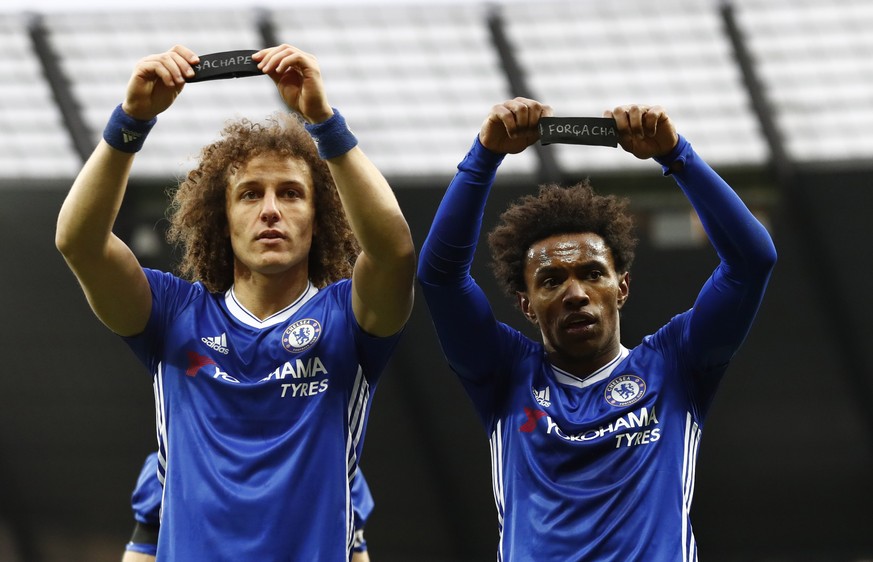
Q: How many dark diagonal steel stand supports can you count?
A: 4